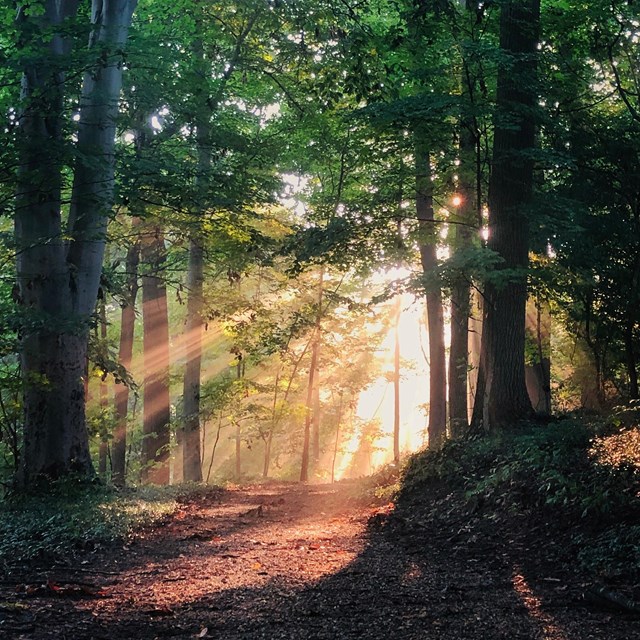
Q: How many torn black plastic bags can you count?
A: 0